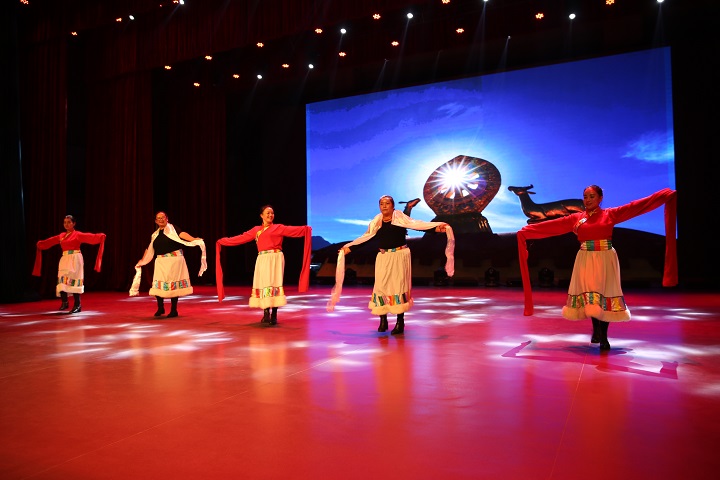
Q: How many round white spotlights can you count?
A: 9